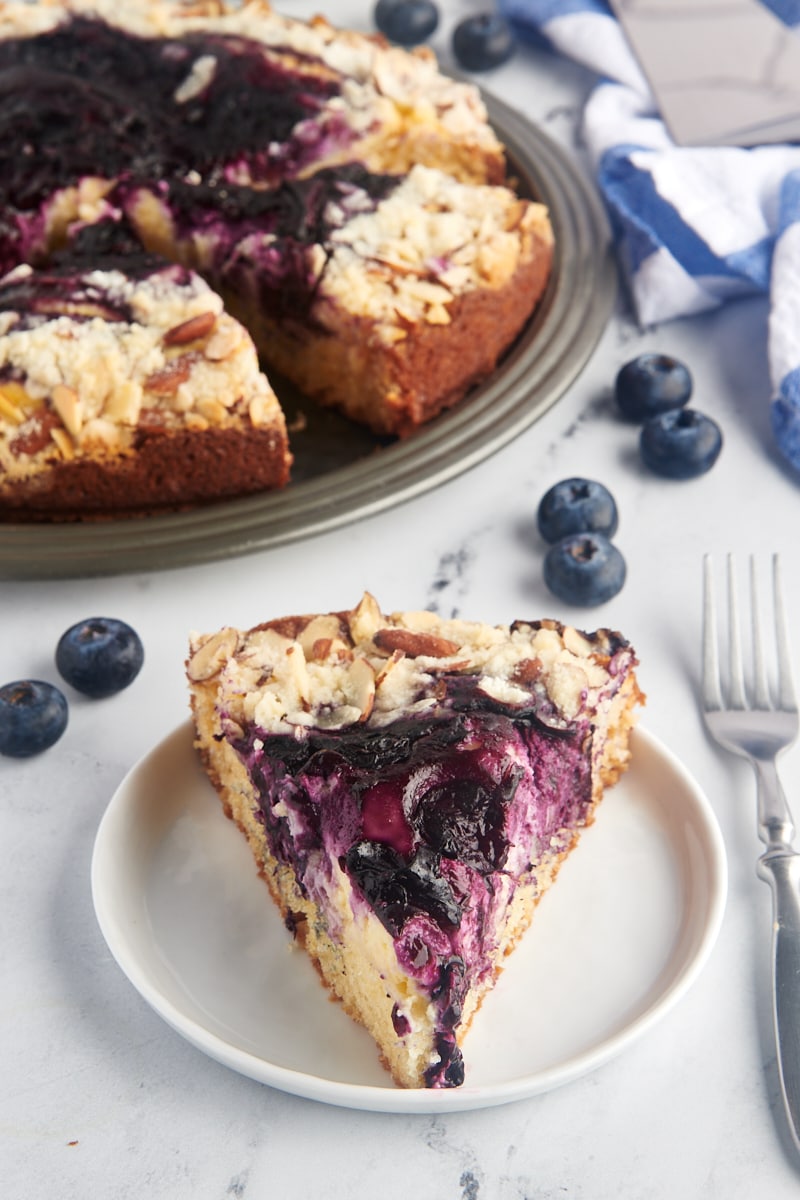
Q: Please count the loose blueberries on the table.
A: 8